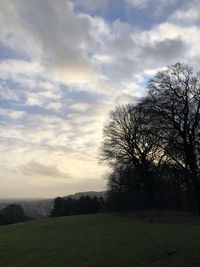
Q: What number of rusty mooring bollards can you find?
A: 0